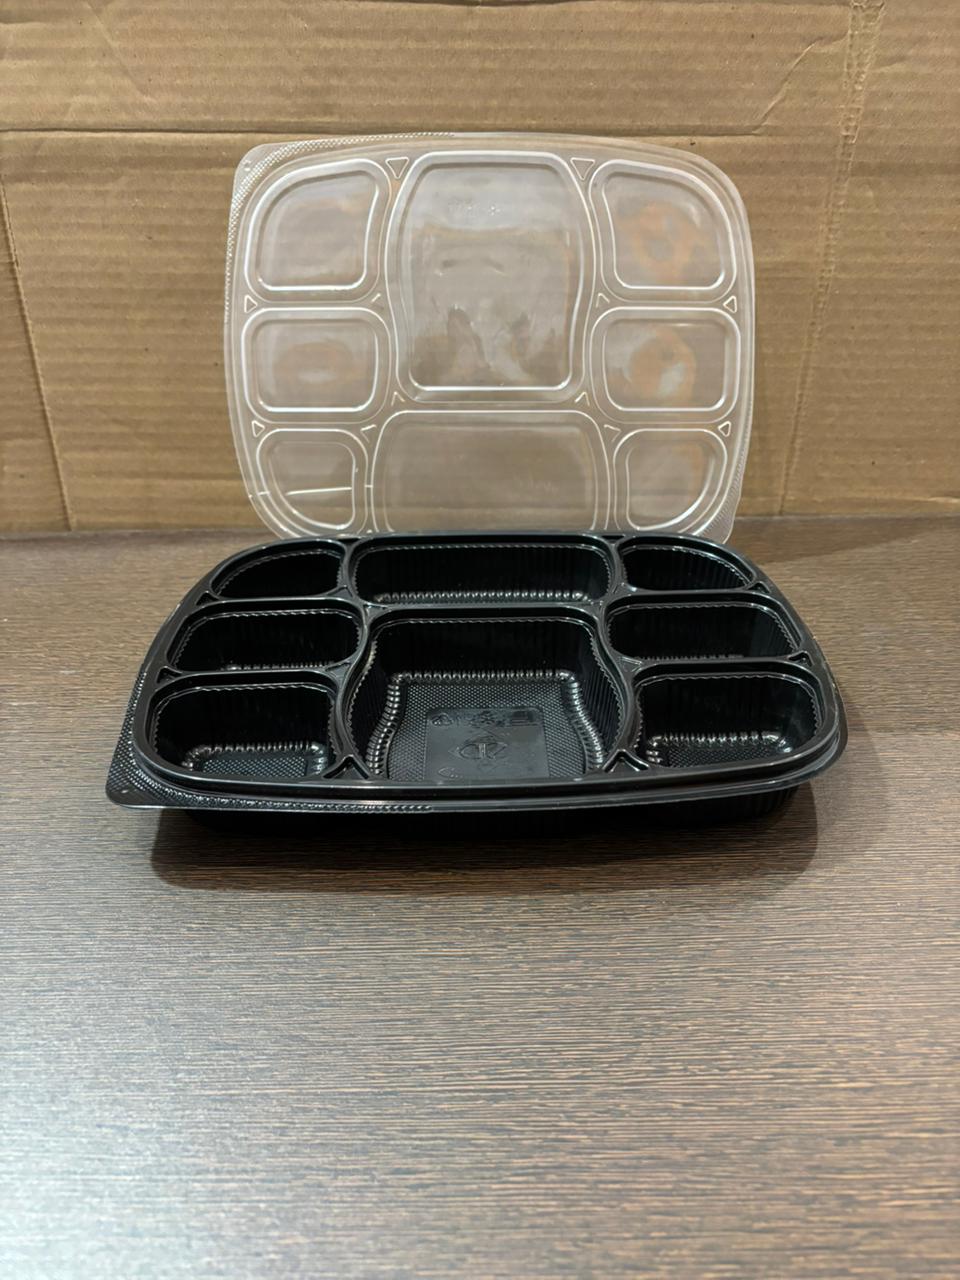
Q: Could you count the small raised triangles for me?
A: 12